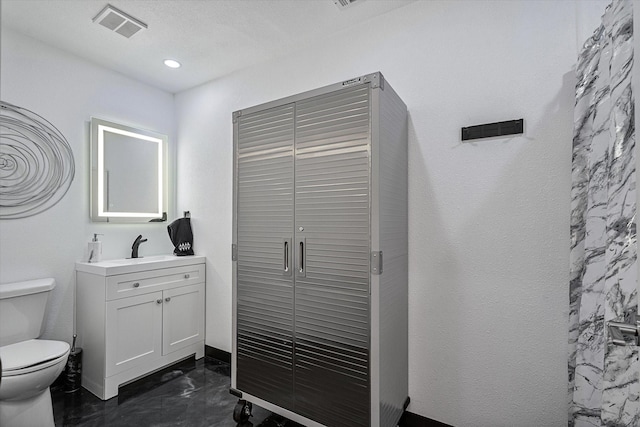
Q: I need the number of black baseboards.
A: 2